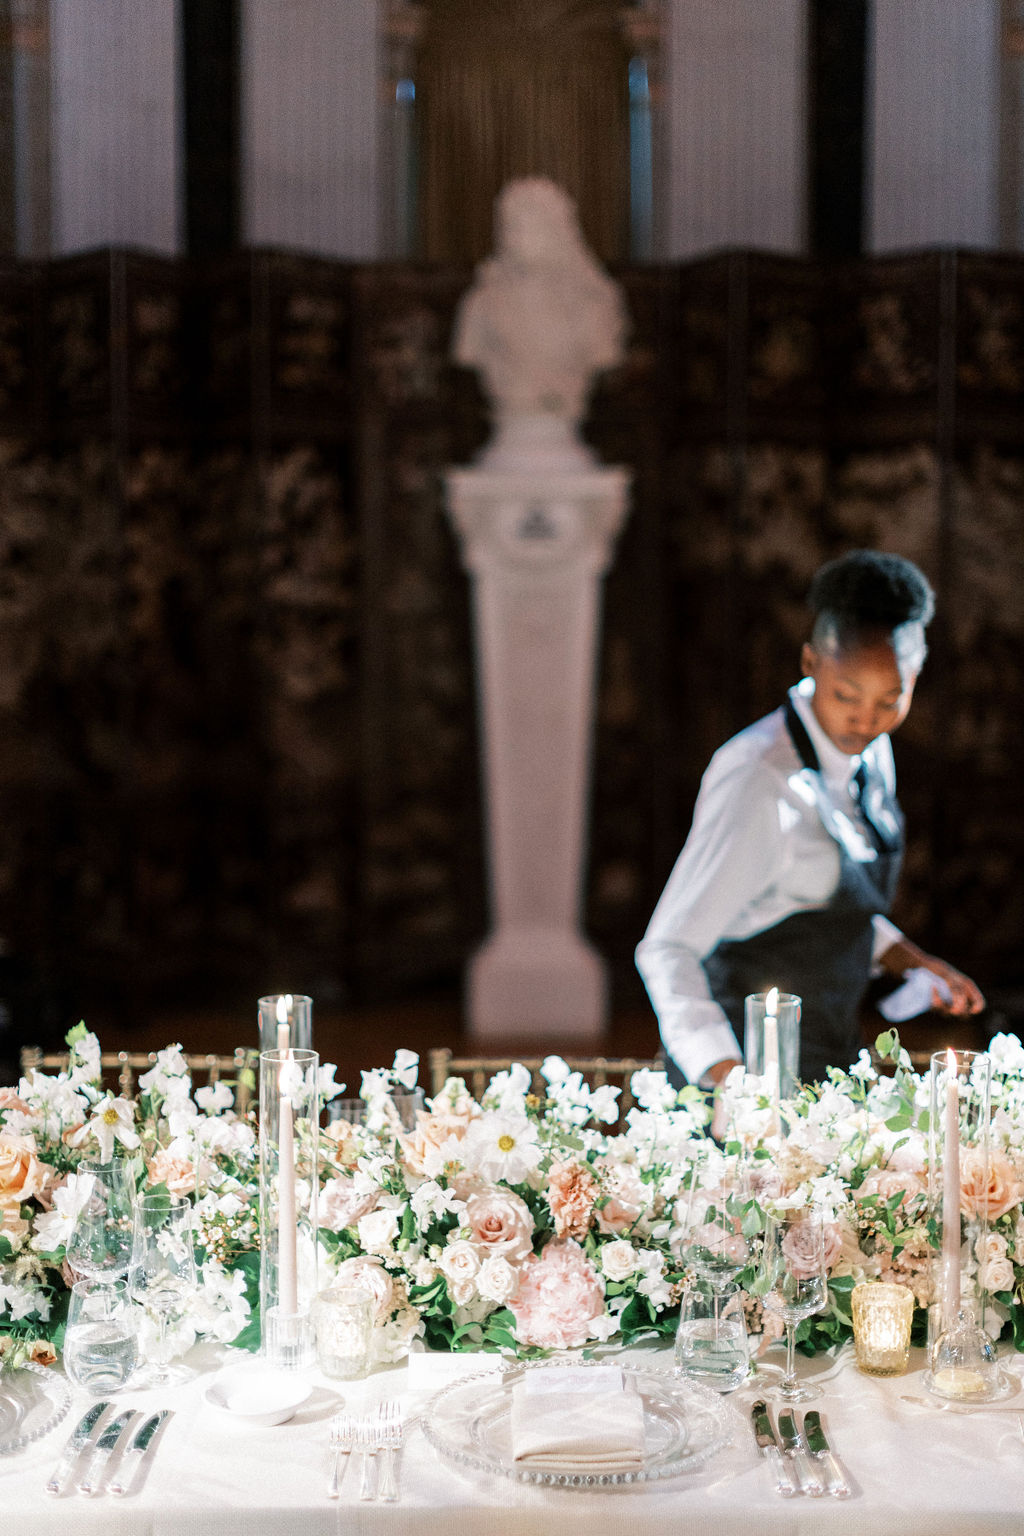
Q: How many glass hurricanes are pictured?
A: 4